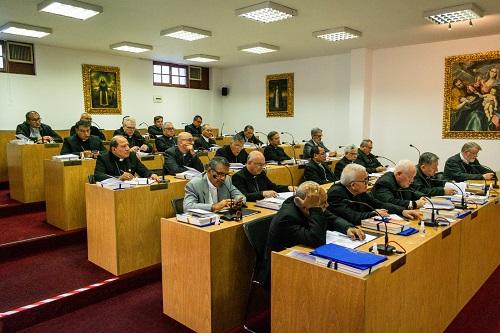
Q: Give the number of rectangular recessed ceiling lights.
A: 9